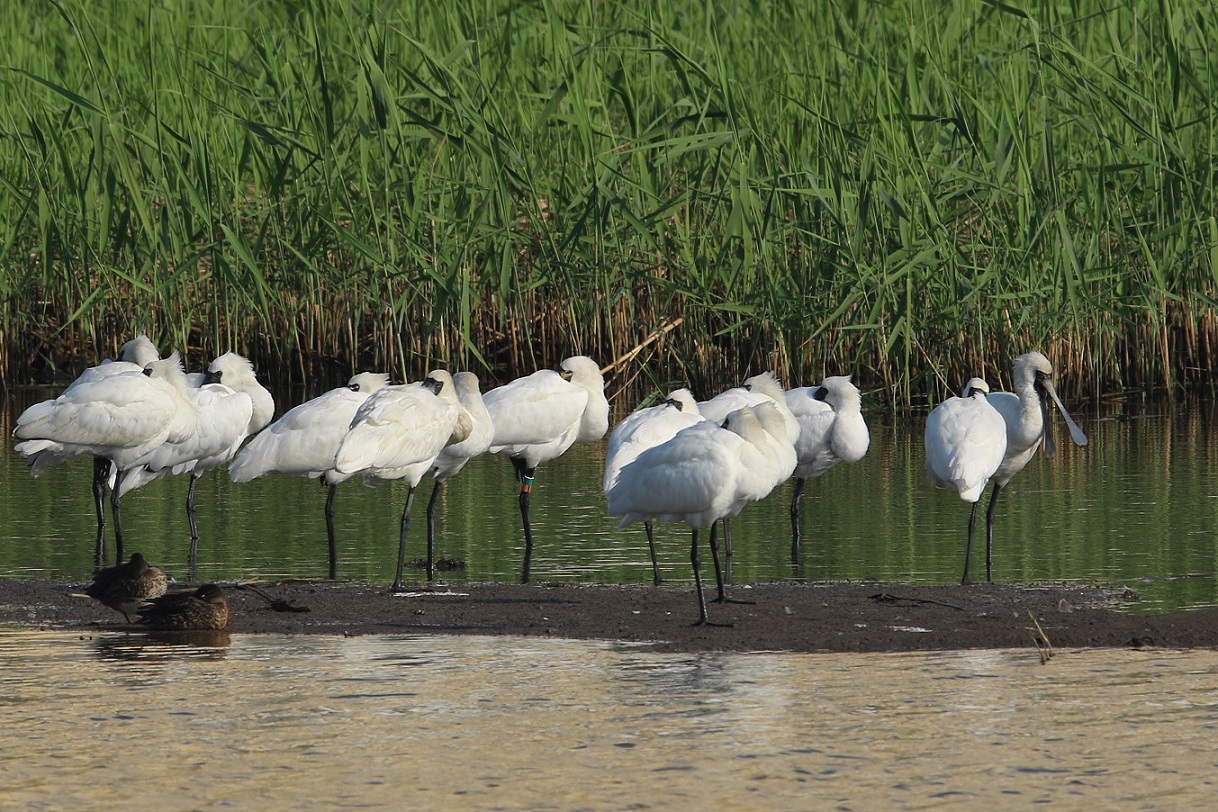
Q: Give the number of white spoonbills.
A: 14